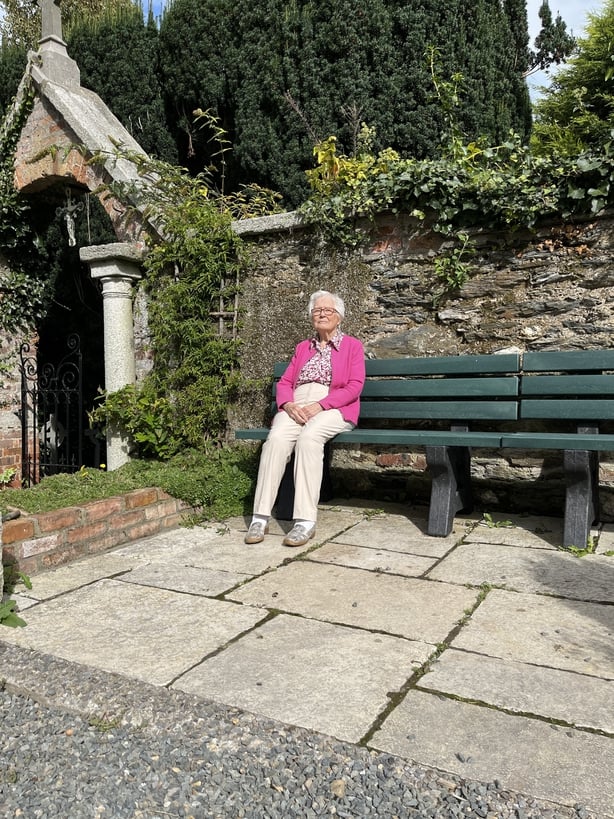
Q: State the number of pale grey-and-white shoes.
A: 2